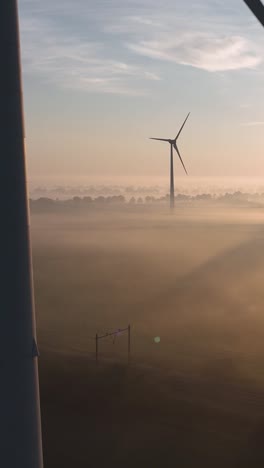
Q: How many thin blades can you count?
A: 3